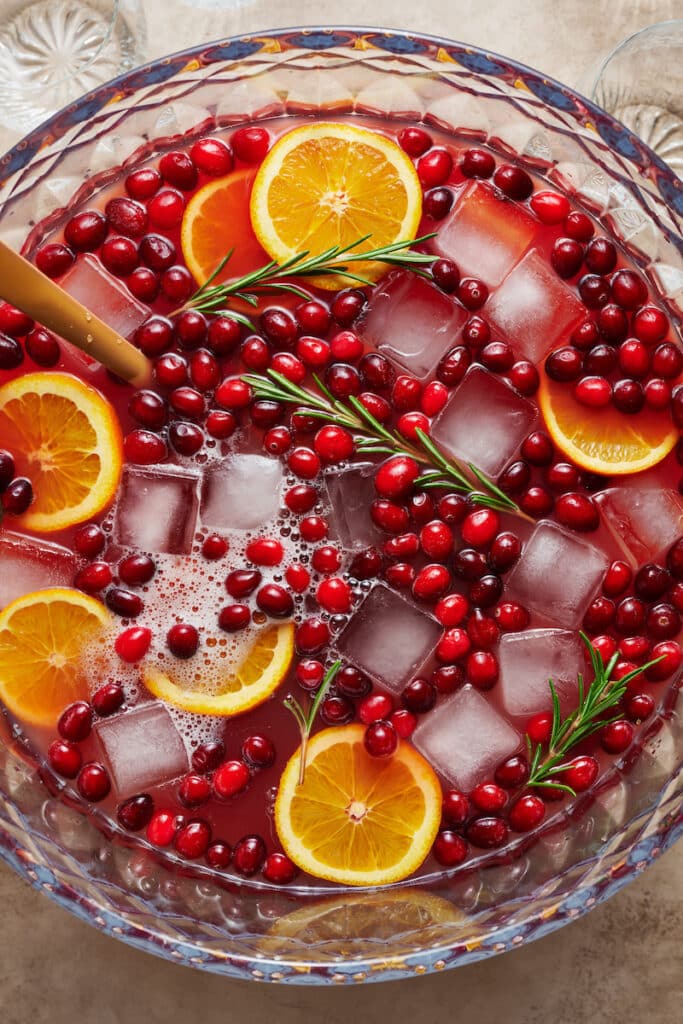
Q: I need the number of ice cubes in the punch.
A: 15